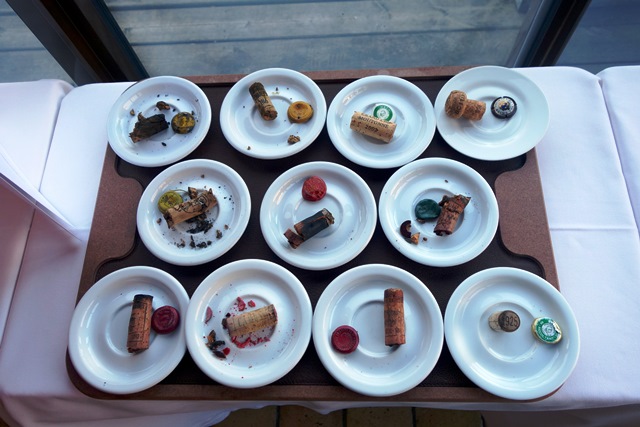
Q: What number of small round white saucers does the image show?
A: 11